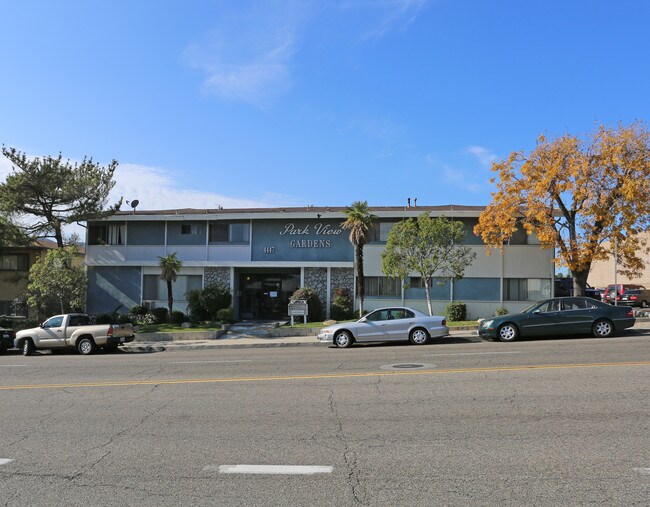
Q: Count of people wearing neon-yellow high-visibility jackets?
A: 0